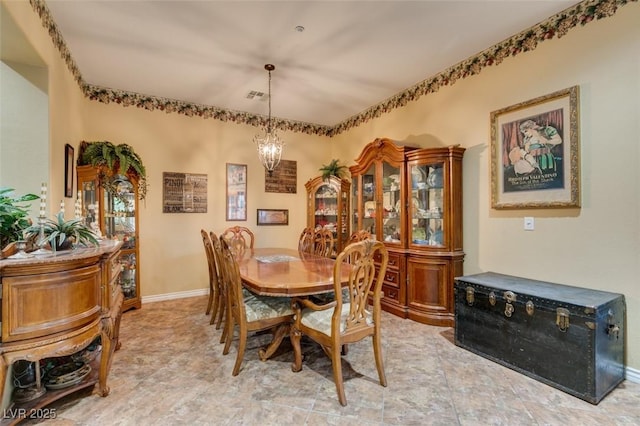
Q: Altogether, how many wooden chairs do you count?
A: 8